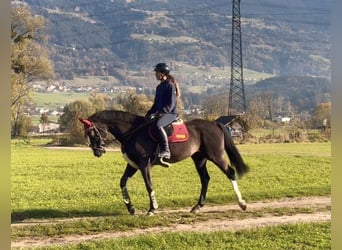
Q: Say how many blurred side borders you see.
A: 2